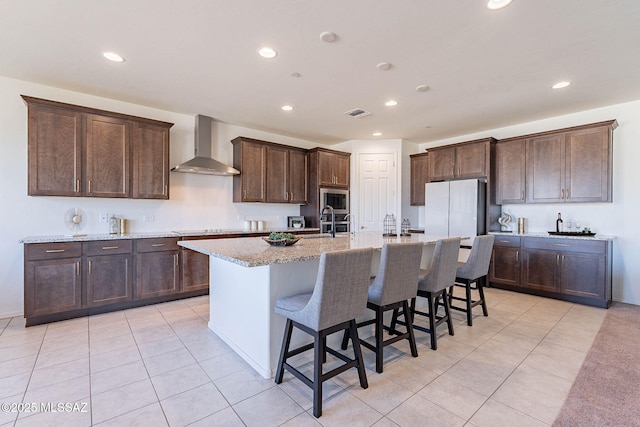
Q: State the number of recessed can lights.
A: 7